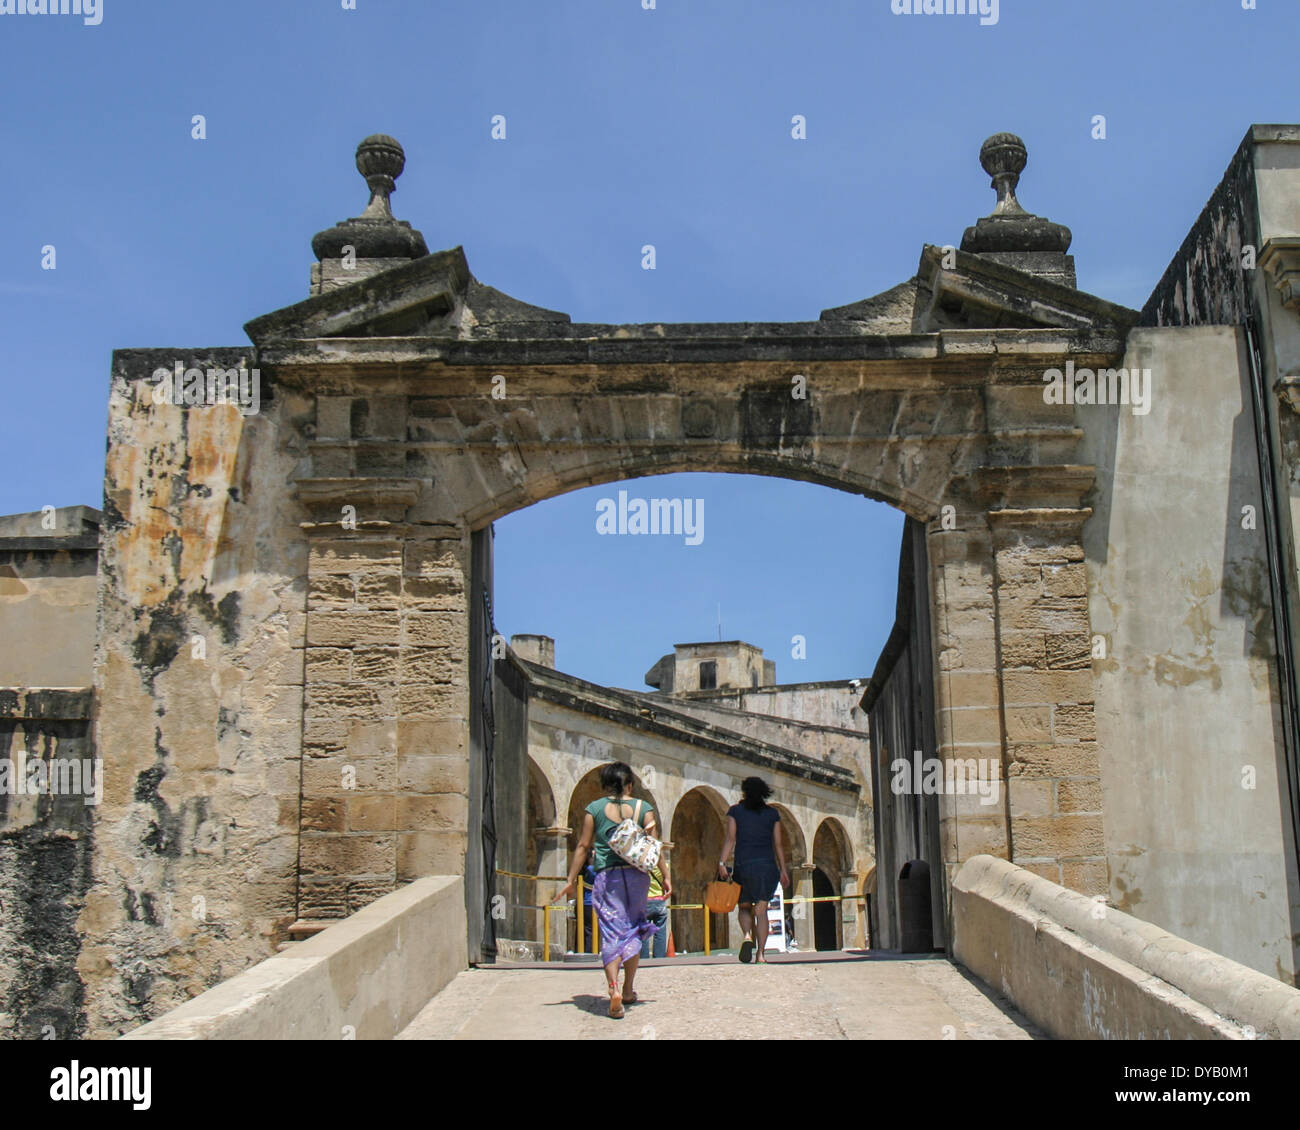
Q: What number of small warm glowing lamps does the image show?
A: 0